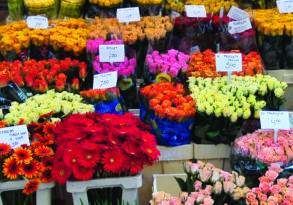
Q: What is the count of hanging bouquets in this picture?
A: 0